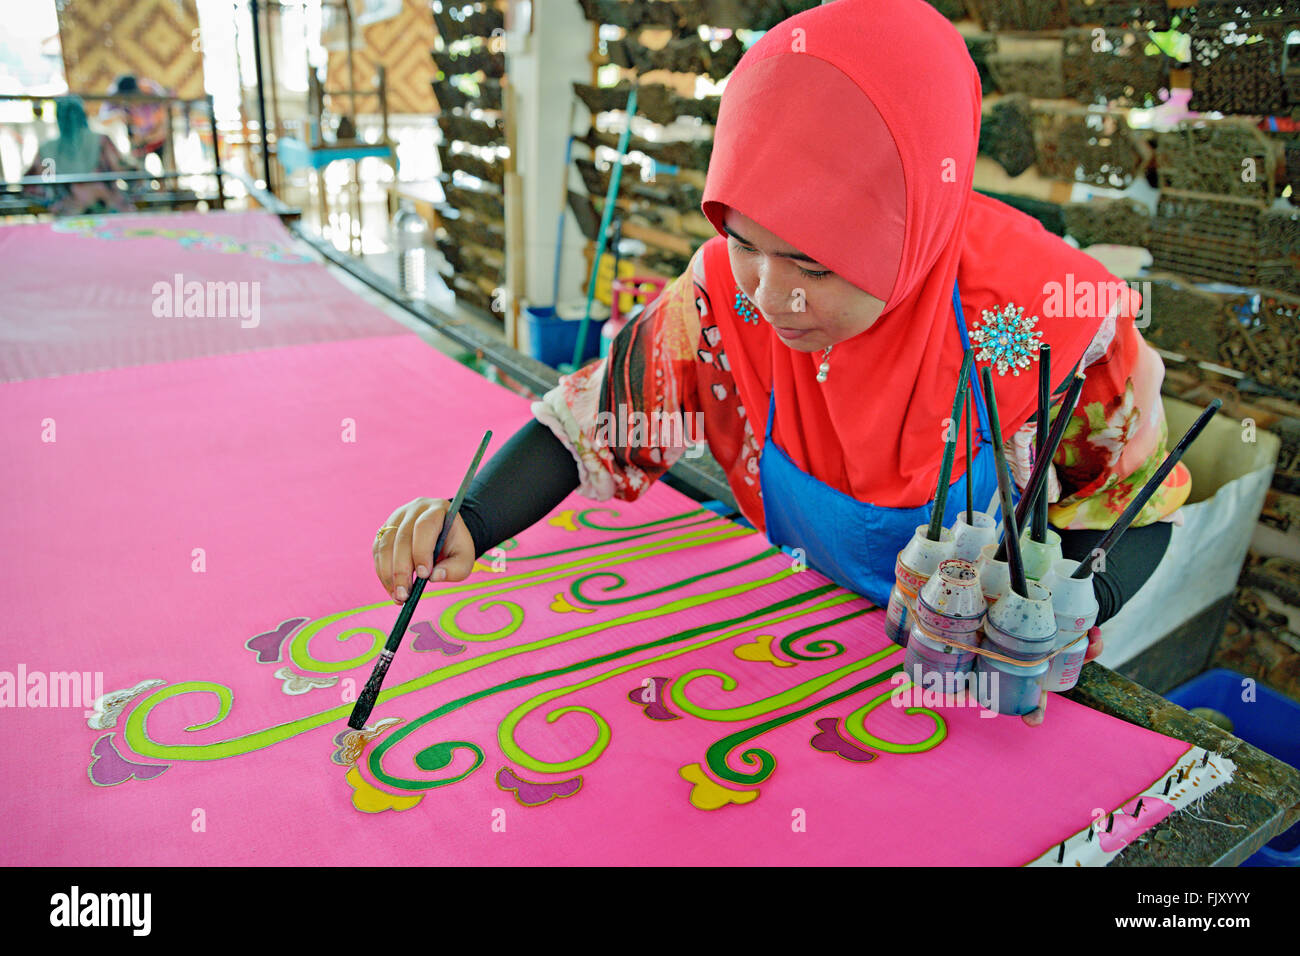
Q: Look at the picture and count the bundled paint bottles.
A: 7